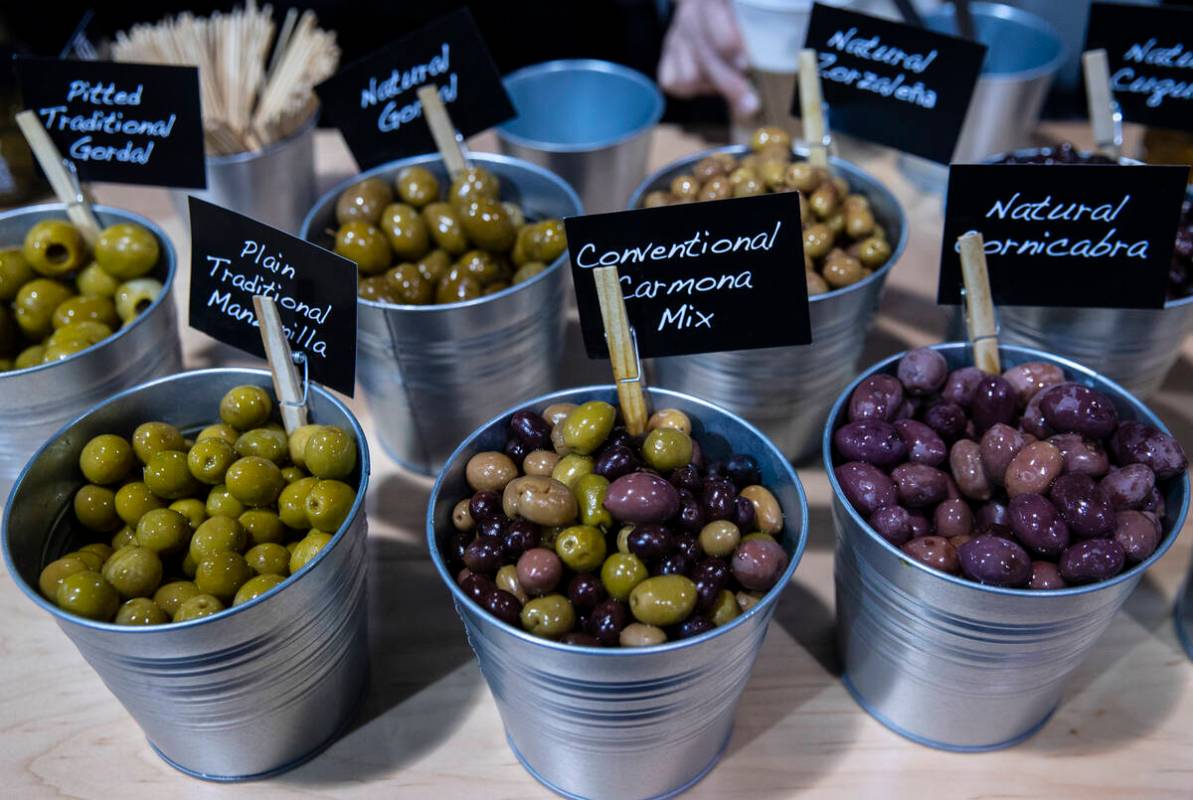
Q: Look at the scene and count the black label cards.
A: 7